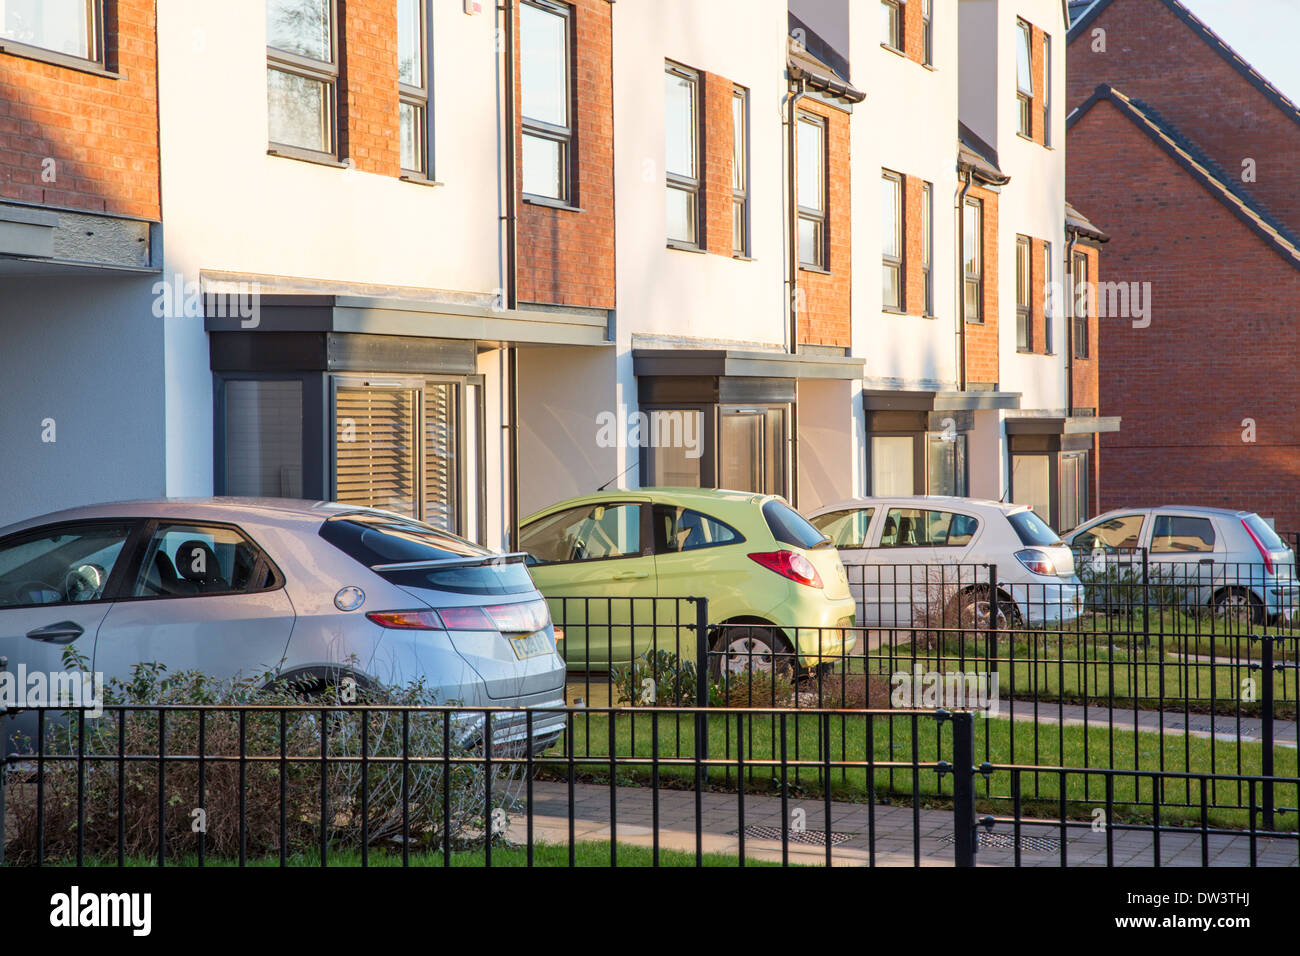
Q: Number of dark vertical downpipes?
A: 4